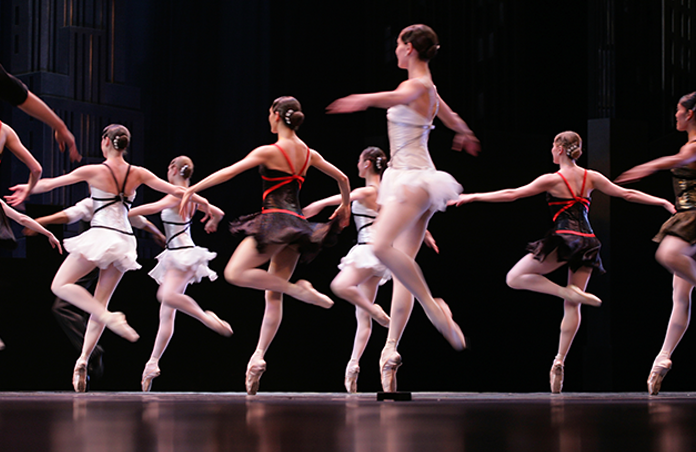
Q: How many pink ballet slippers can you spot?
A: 13